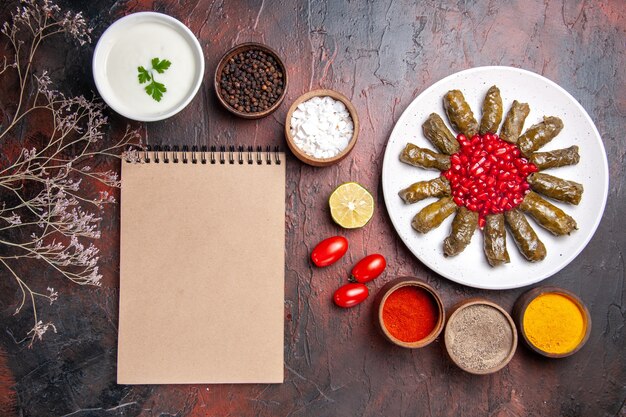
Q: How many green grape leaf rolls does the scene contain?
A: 14